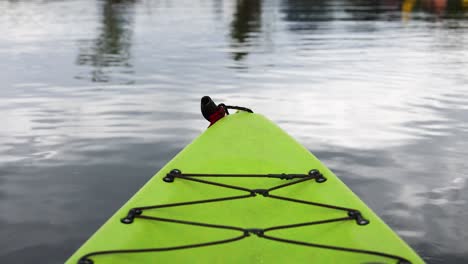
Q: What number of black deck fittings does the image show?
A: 6